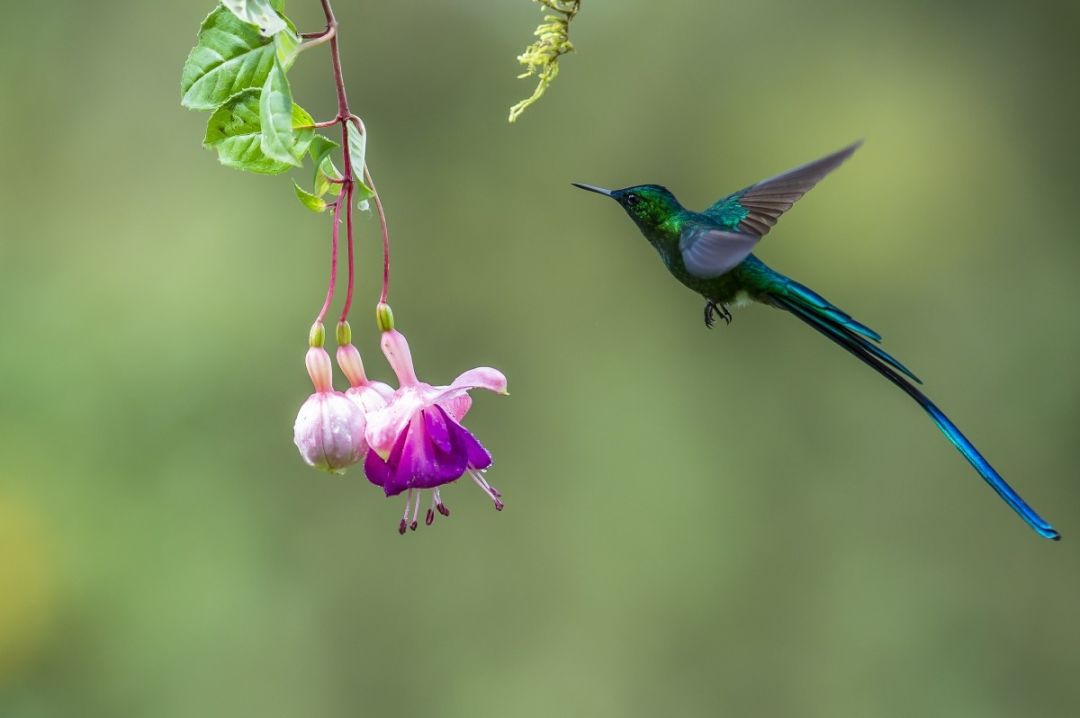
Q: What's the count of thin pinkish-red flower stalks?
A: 3